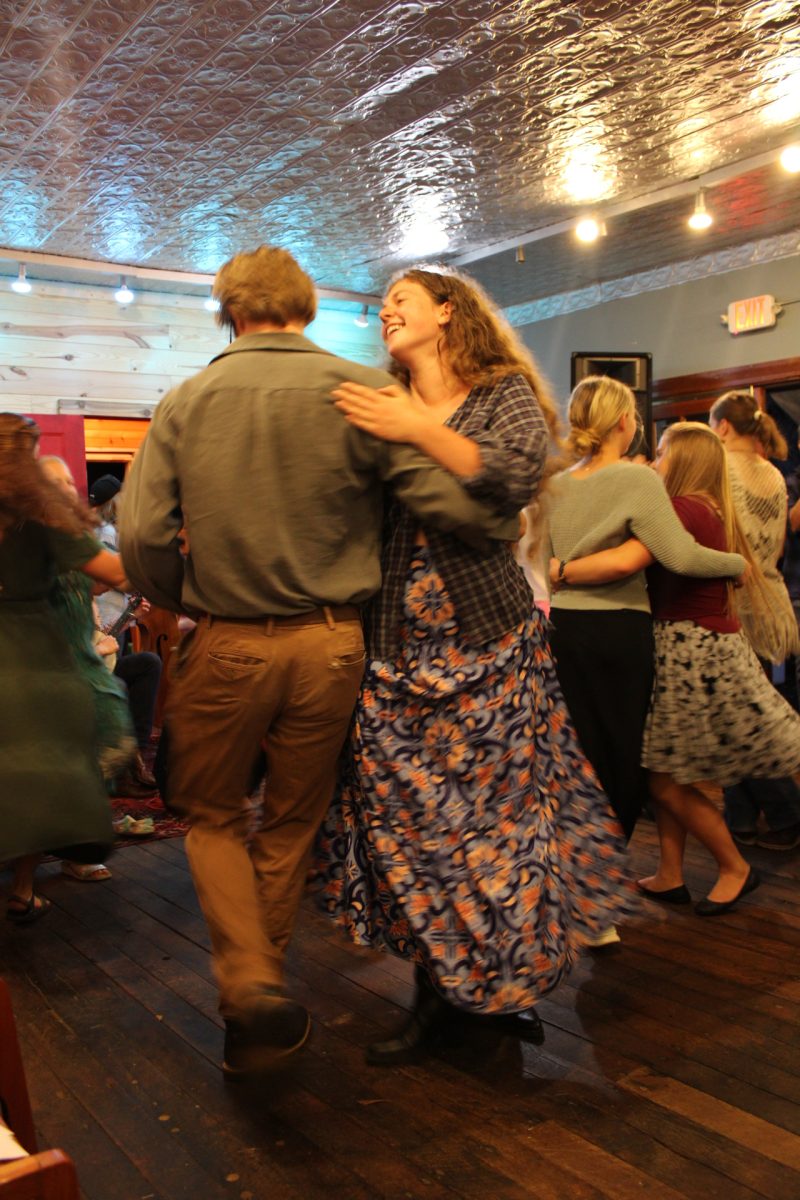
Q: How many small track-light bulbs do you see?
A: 7